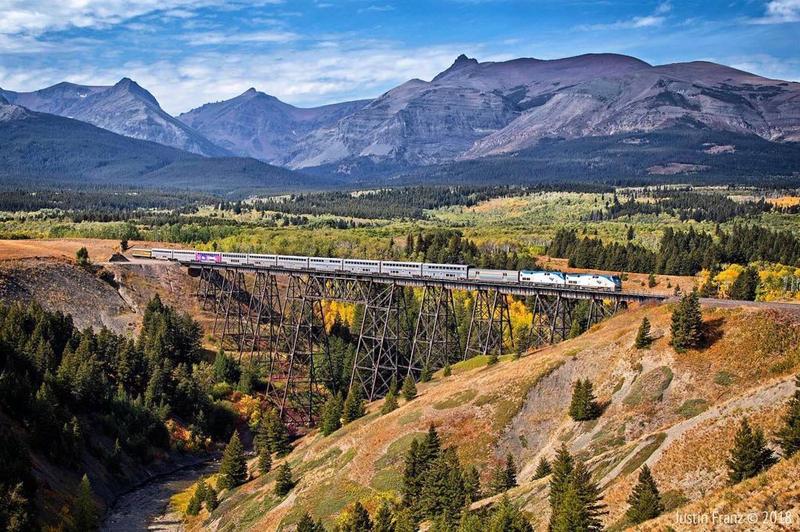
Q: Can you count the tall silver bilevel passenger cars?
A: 9